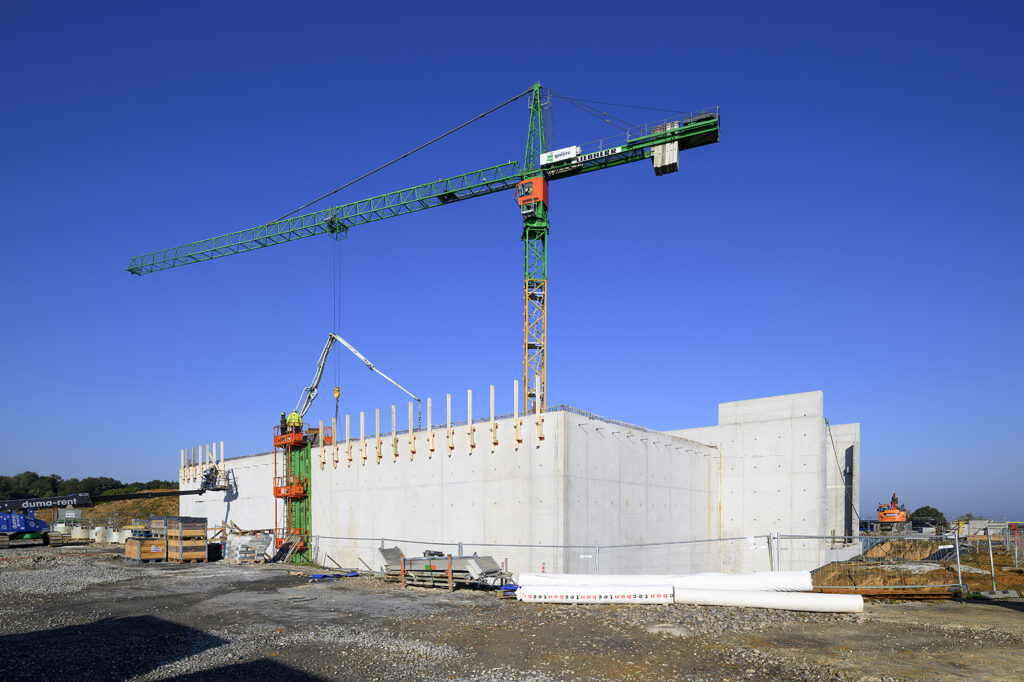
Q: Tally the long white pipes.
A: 3